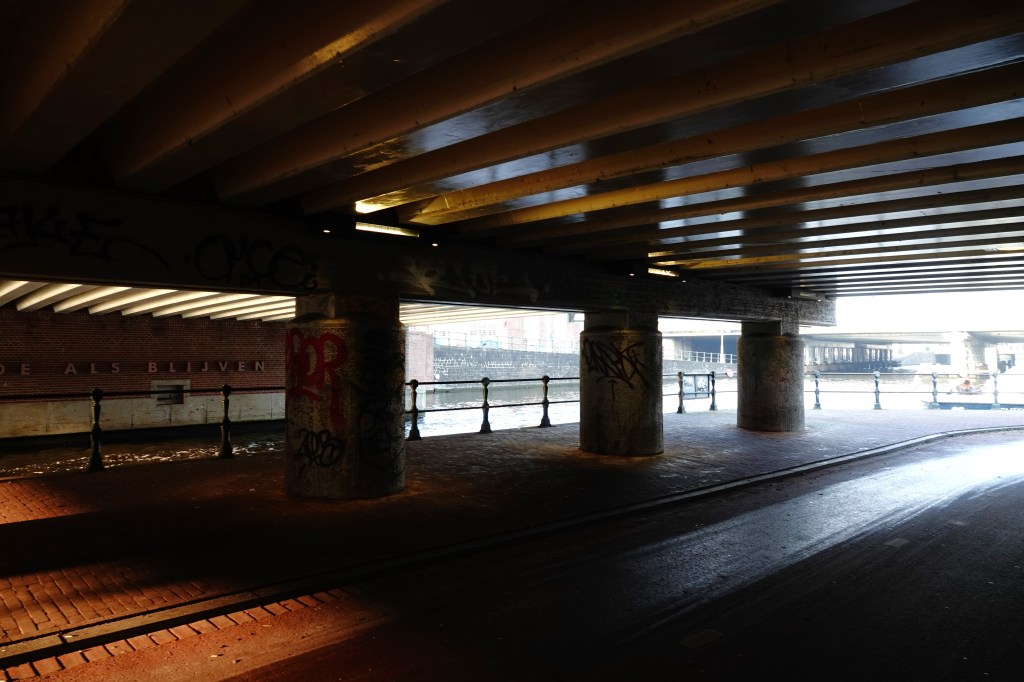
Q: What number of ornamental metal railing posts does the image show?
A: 11